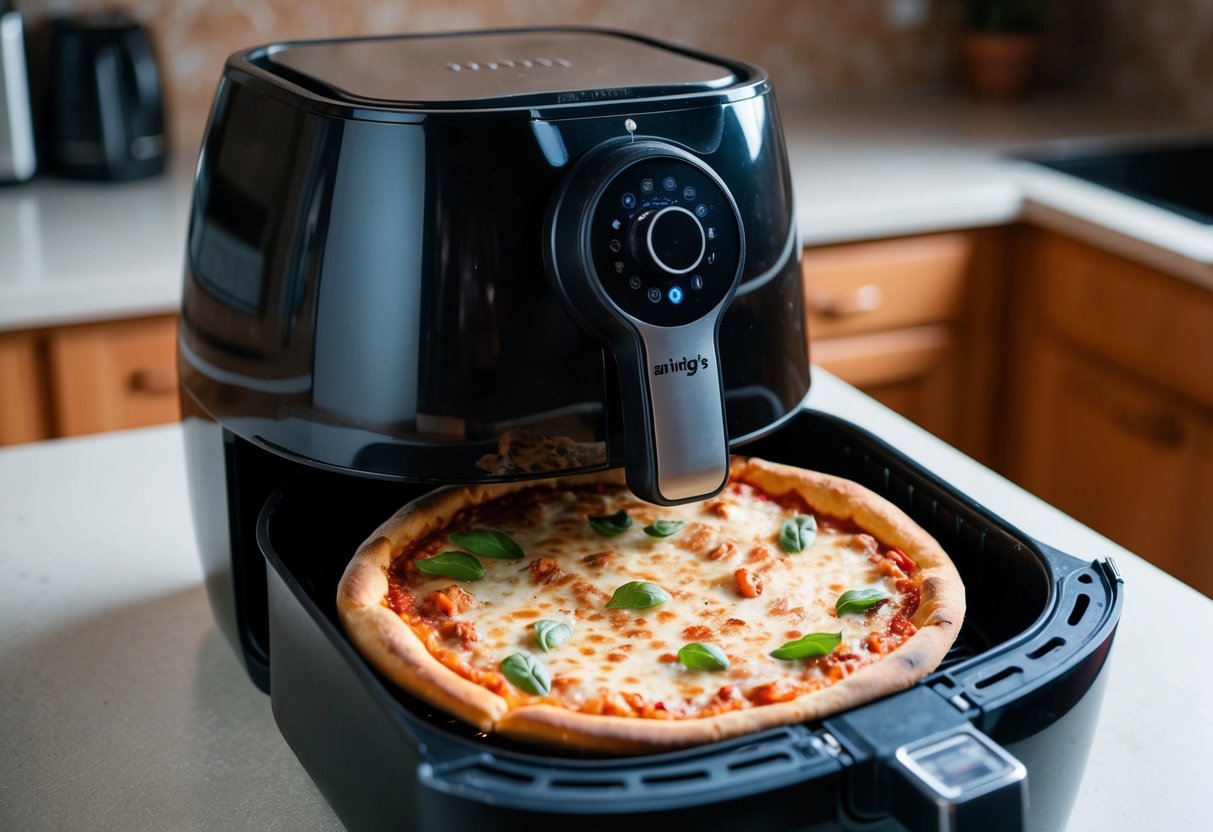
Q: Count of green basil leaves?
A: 11